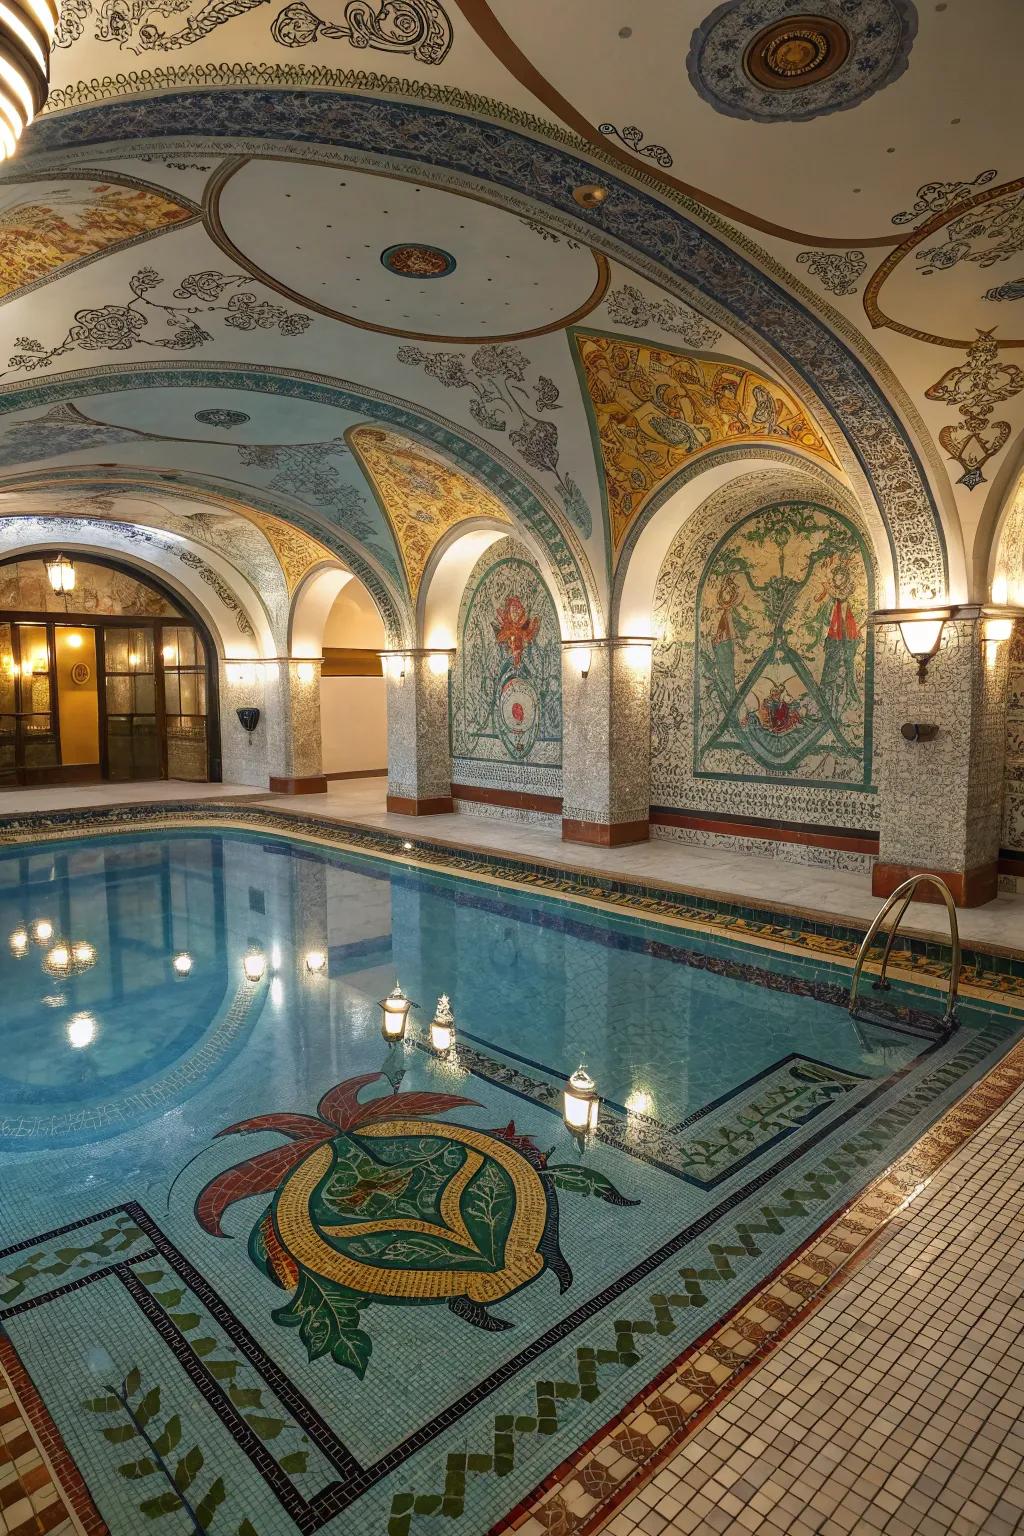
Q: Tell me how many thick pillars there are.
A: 4